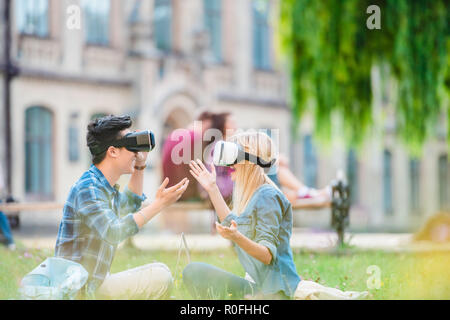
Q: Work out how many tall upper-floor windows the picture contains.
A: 5